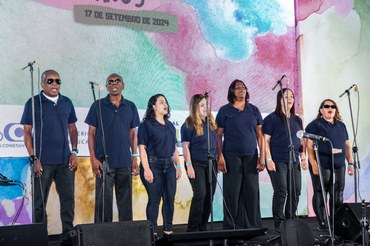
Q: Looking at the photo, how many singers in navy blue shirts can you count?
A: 7